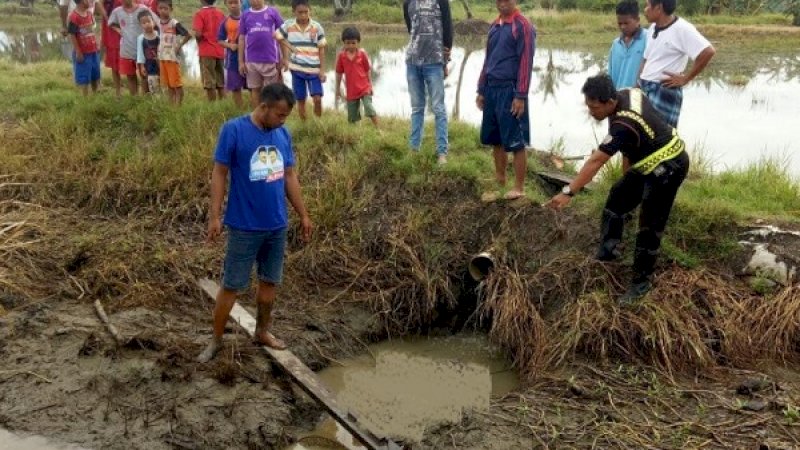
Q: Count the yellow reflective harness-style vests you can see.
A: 1